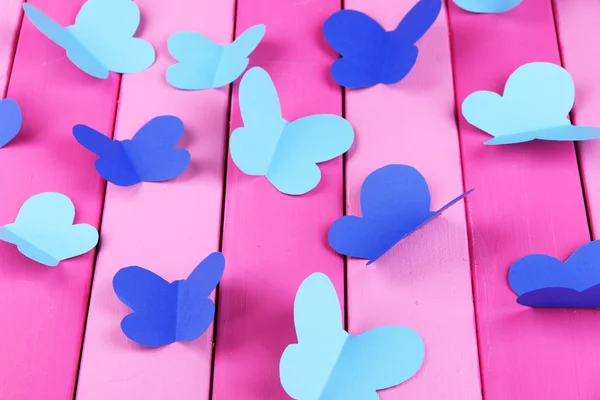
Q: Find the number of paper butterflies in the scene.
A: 13